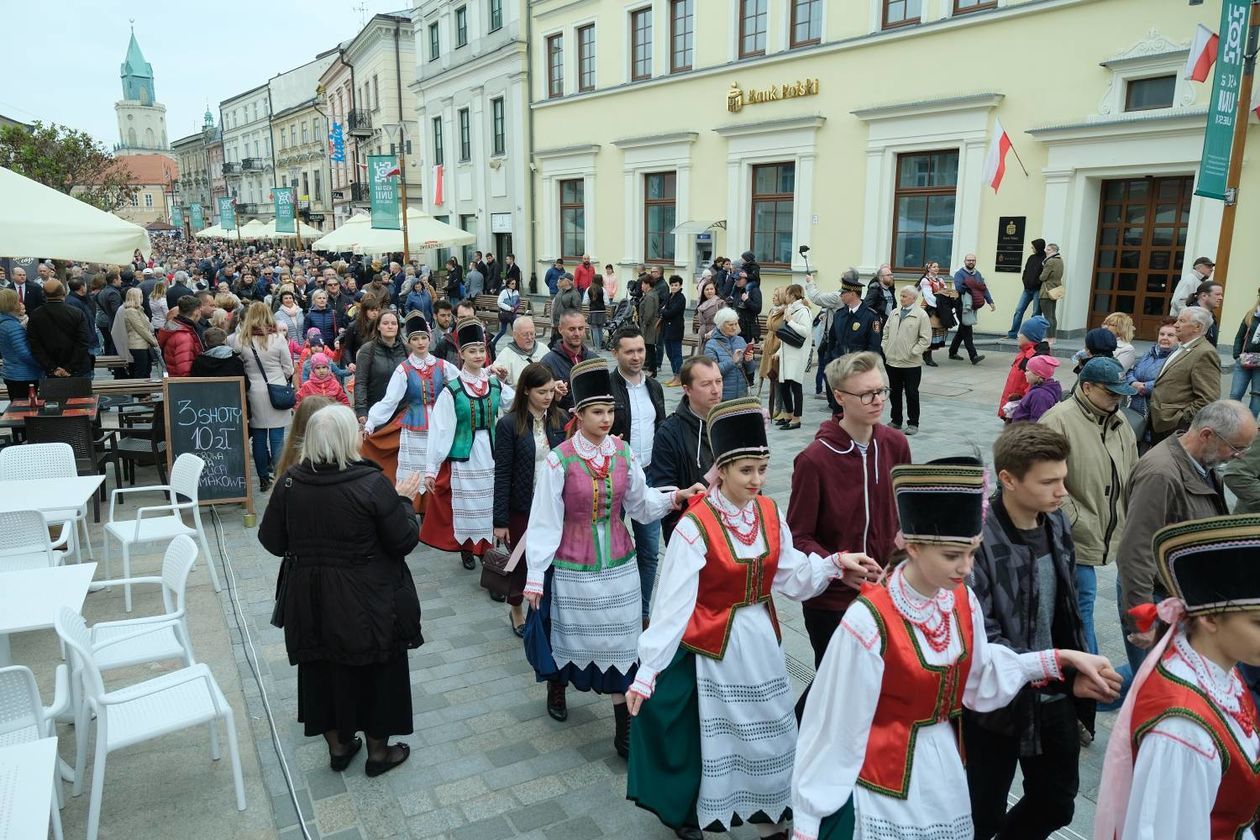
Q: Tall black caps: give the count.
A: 6